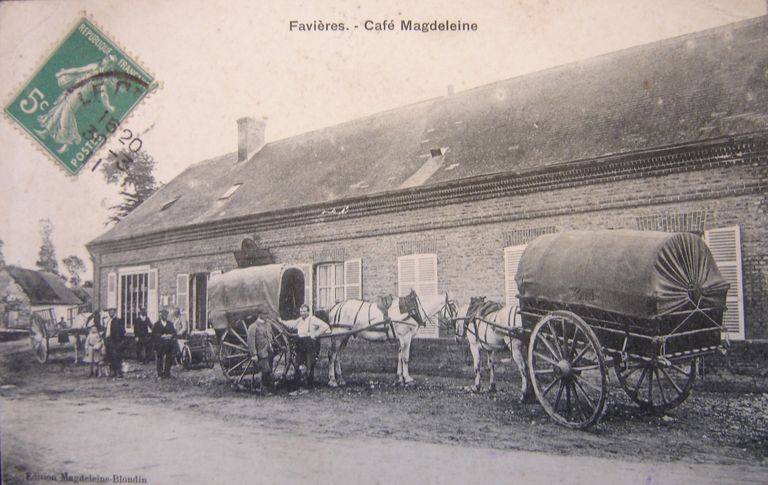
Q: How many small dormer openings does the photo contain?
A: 3